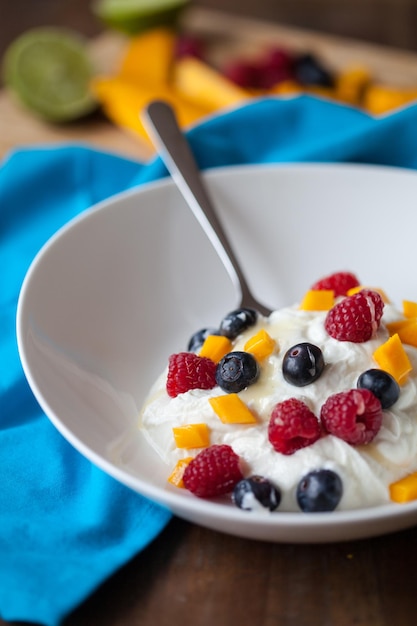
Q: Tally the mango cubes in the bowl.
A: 11